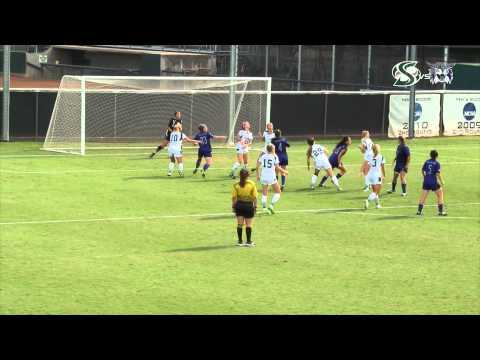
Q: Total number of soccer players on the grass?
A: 13